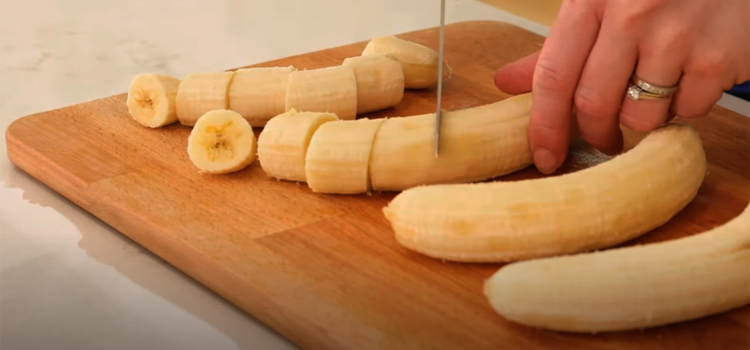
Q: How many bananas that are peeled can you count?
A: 4